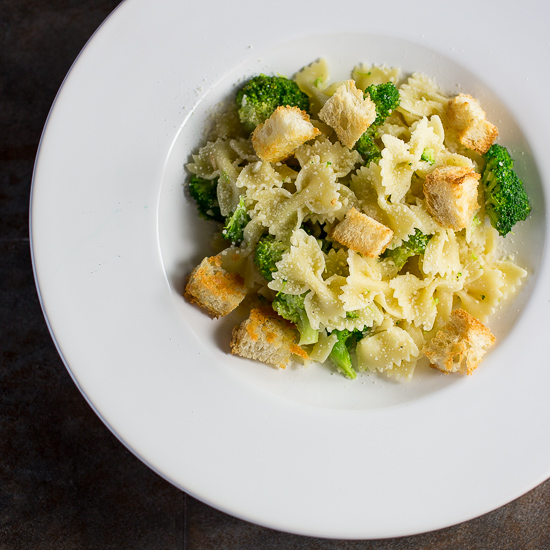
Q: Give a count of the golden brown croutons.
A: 8